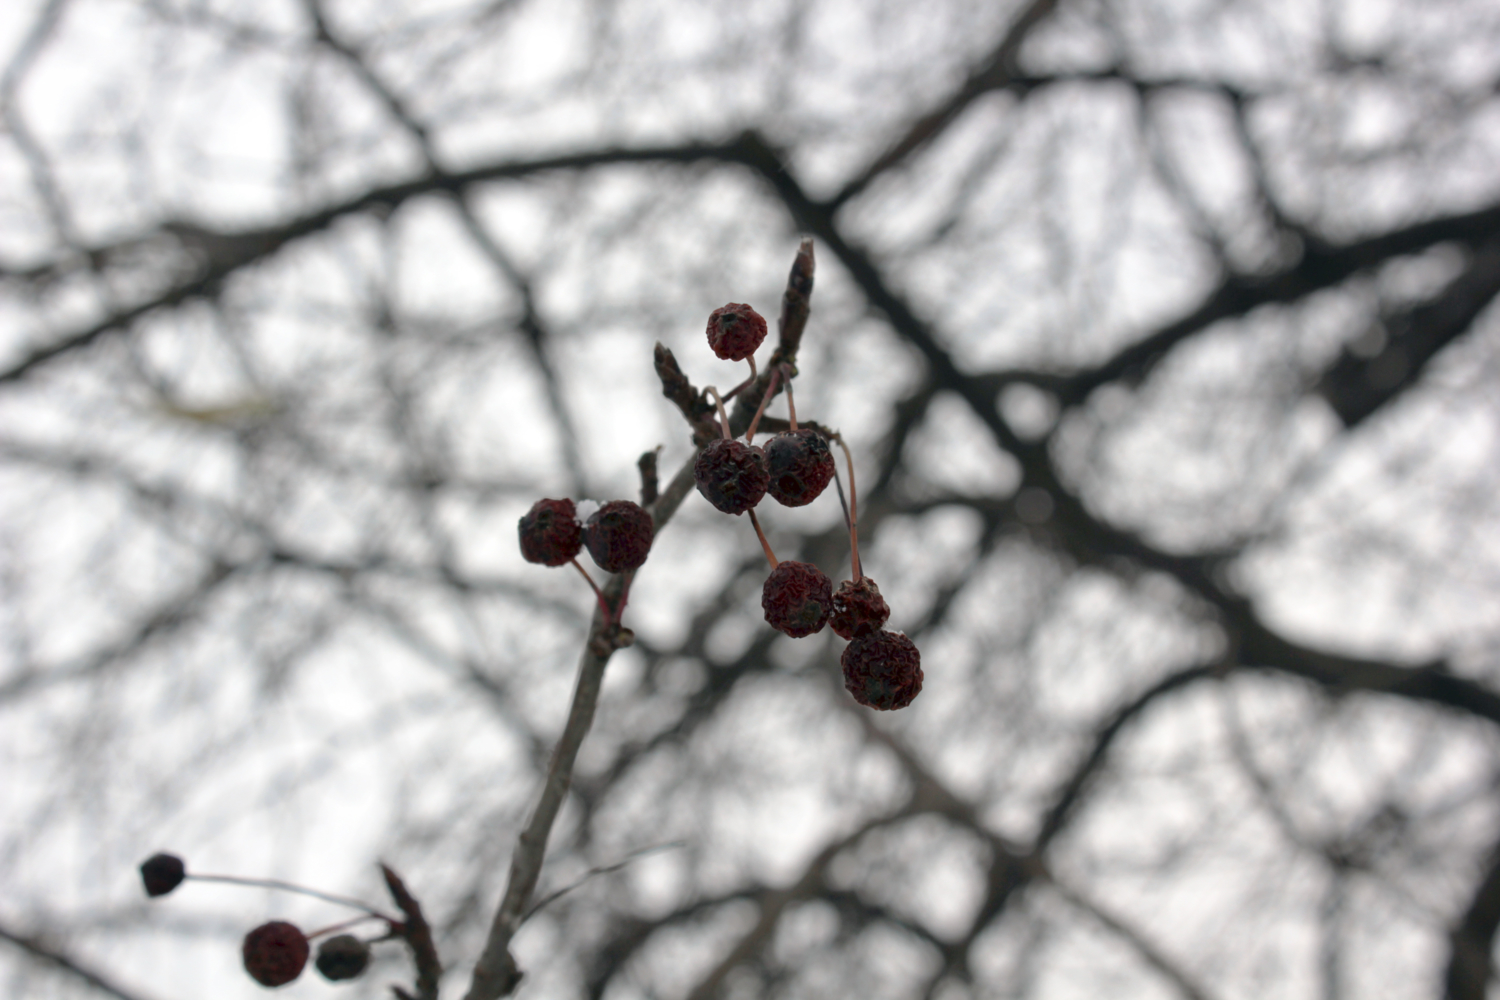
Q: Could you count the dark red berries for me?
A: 11